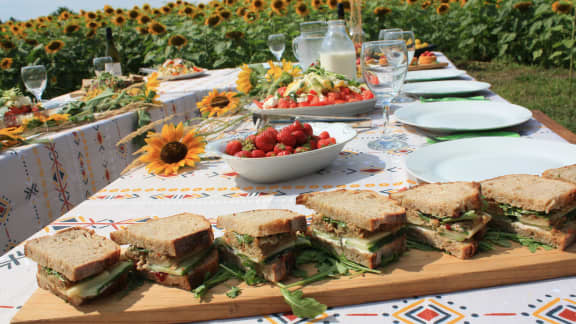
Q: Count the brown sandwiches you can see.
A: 7